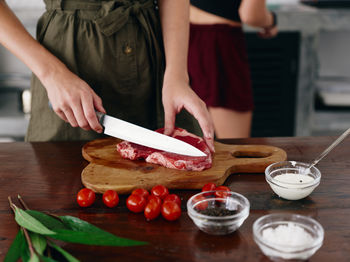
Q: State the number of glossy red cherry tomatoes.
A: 11